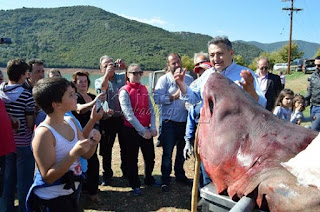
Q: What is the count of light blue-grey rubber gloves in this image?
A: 1